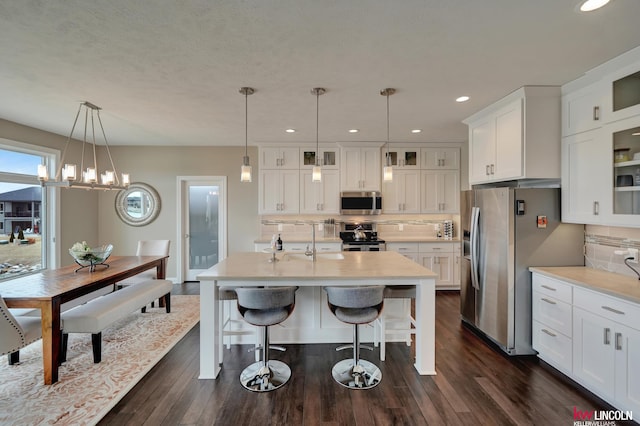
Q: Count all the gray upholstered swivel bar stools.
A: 2